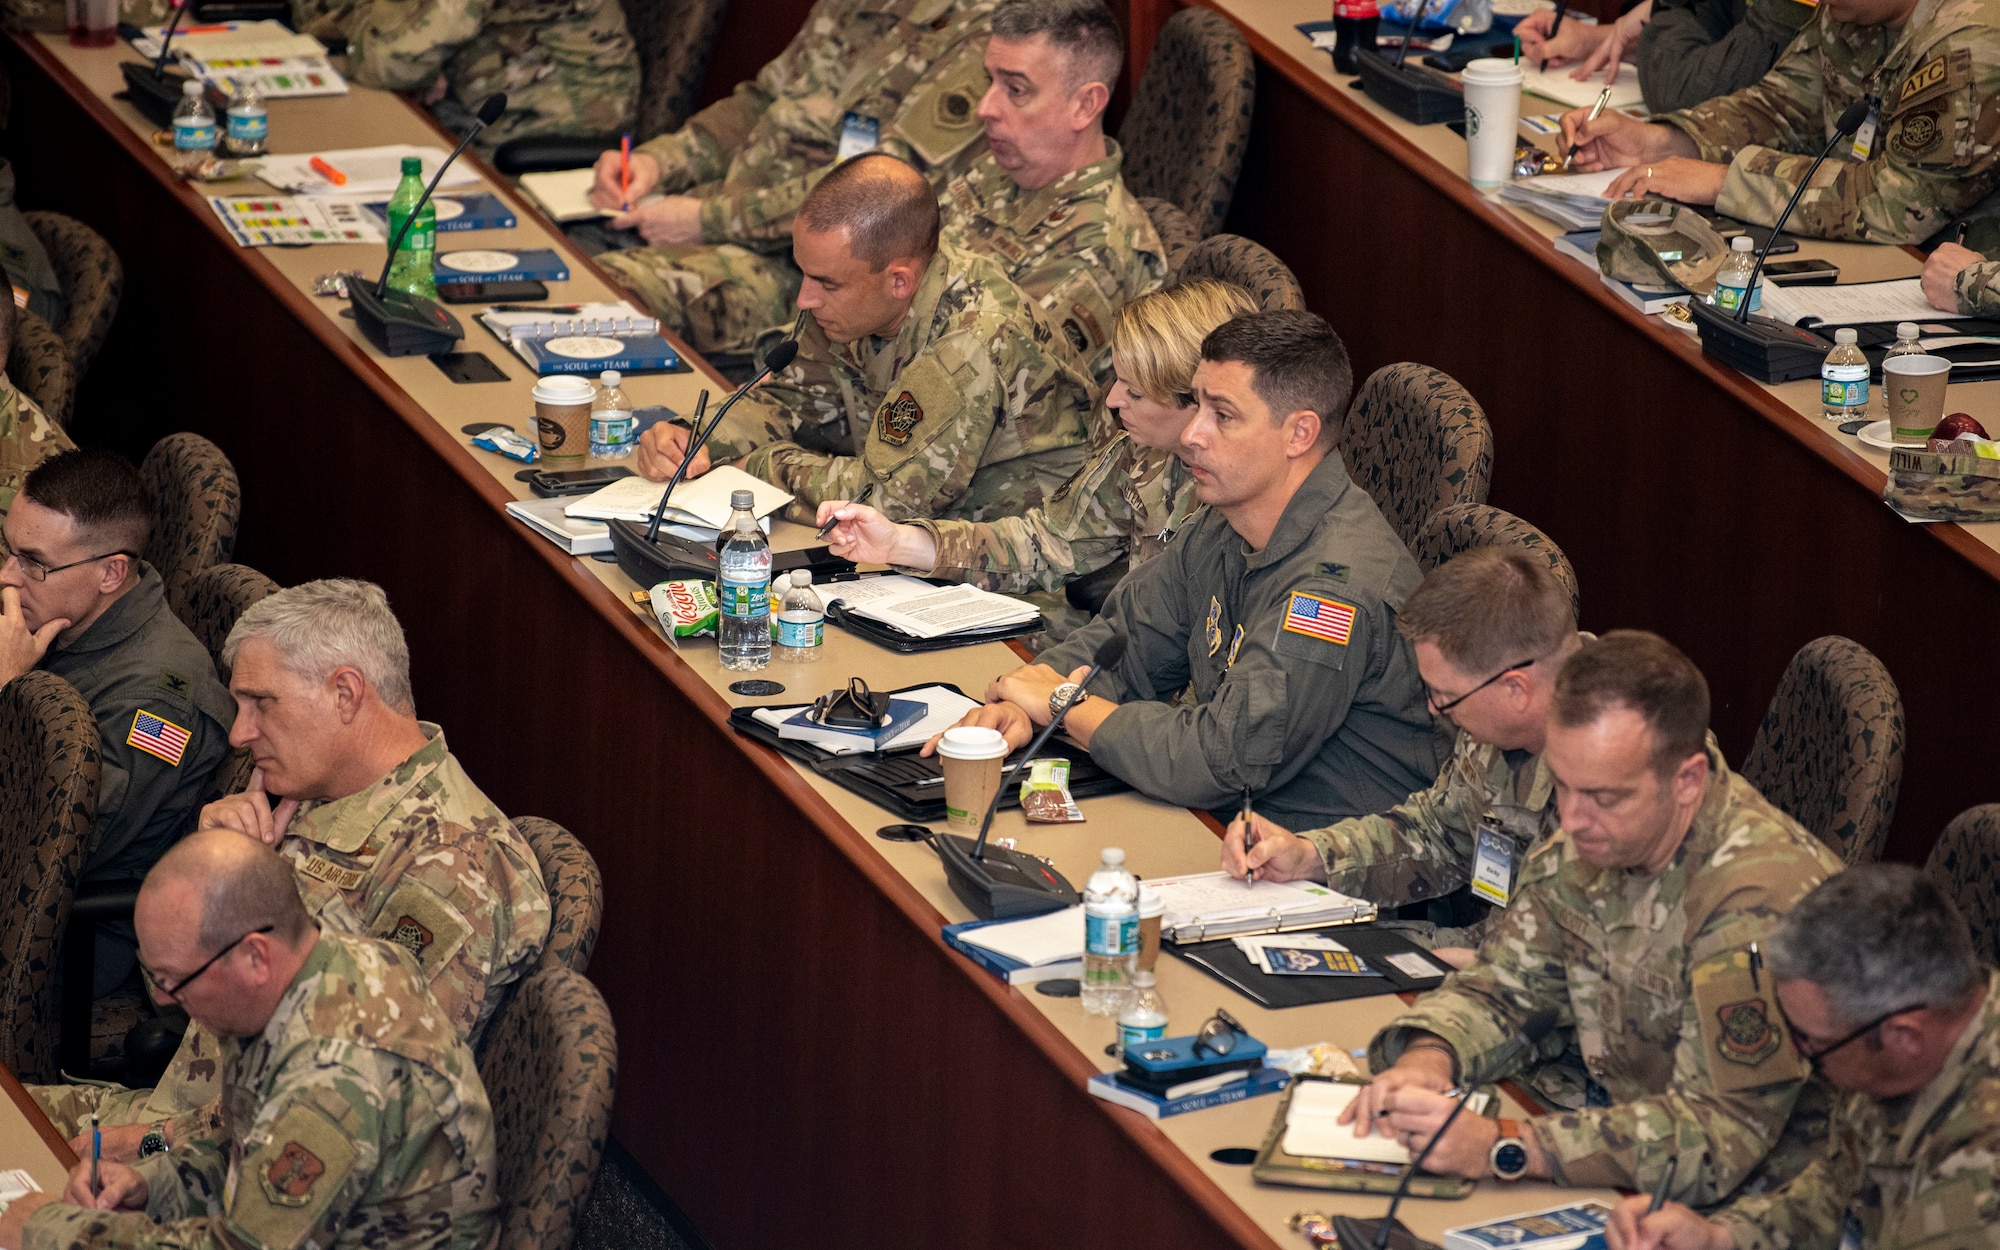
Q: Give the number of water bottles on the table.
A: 10